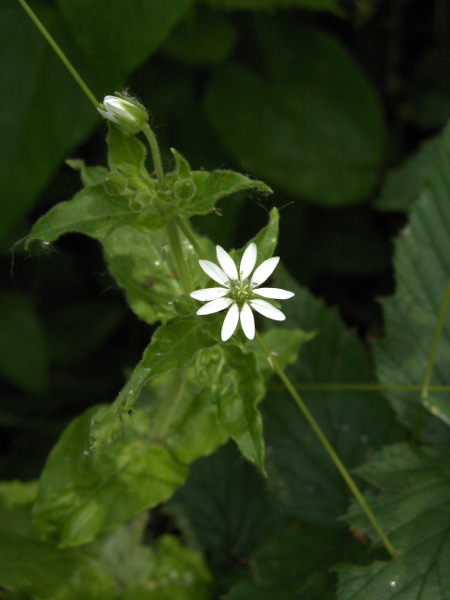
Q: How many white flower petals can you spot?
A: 10